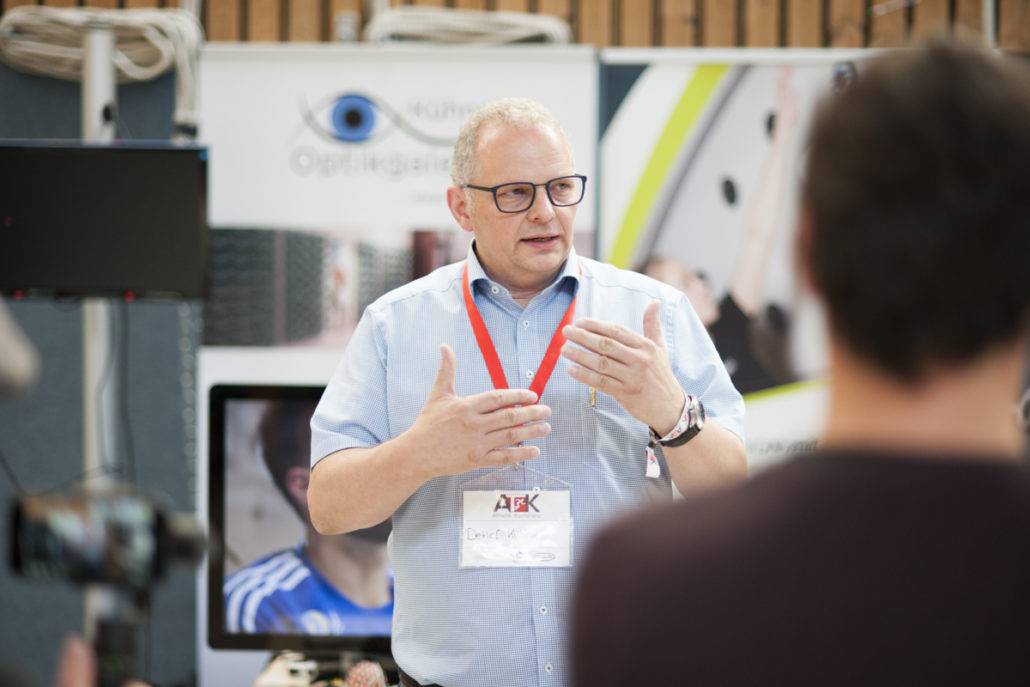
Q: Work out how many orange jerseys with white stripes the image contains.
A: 0